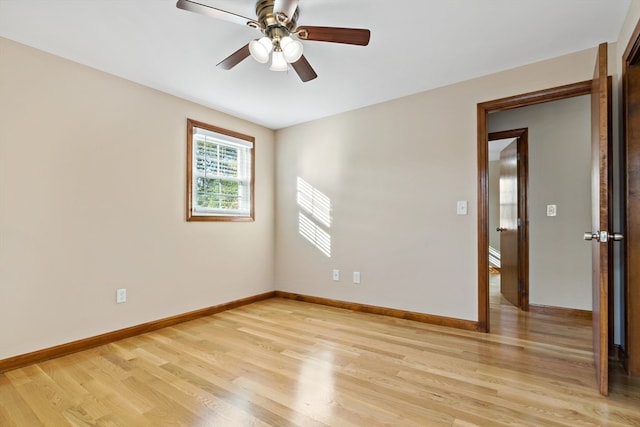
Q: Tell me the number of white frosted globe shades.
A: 3